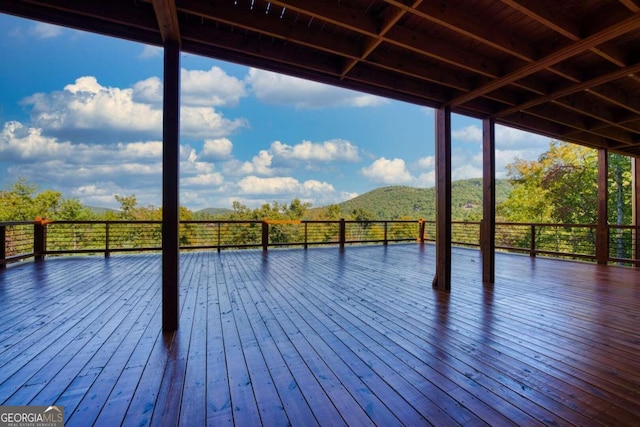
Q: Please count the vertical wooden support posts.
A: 5